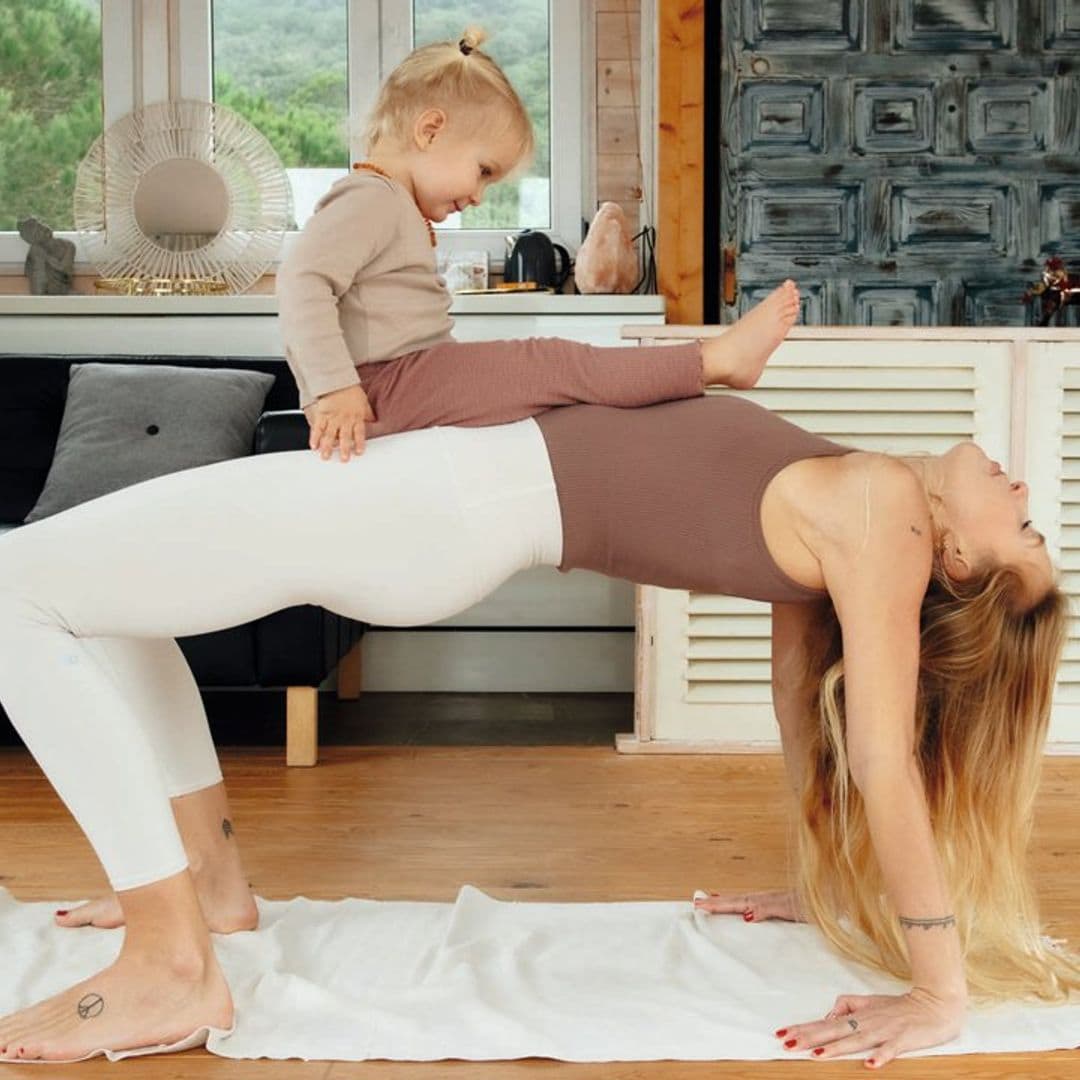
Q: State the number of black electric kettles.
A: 1